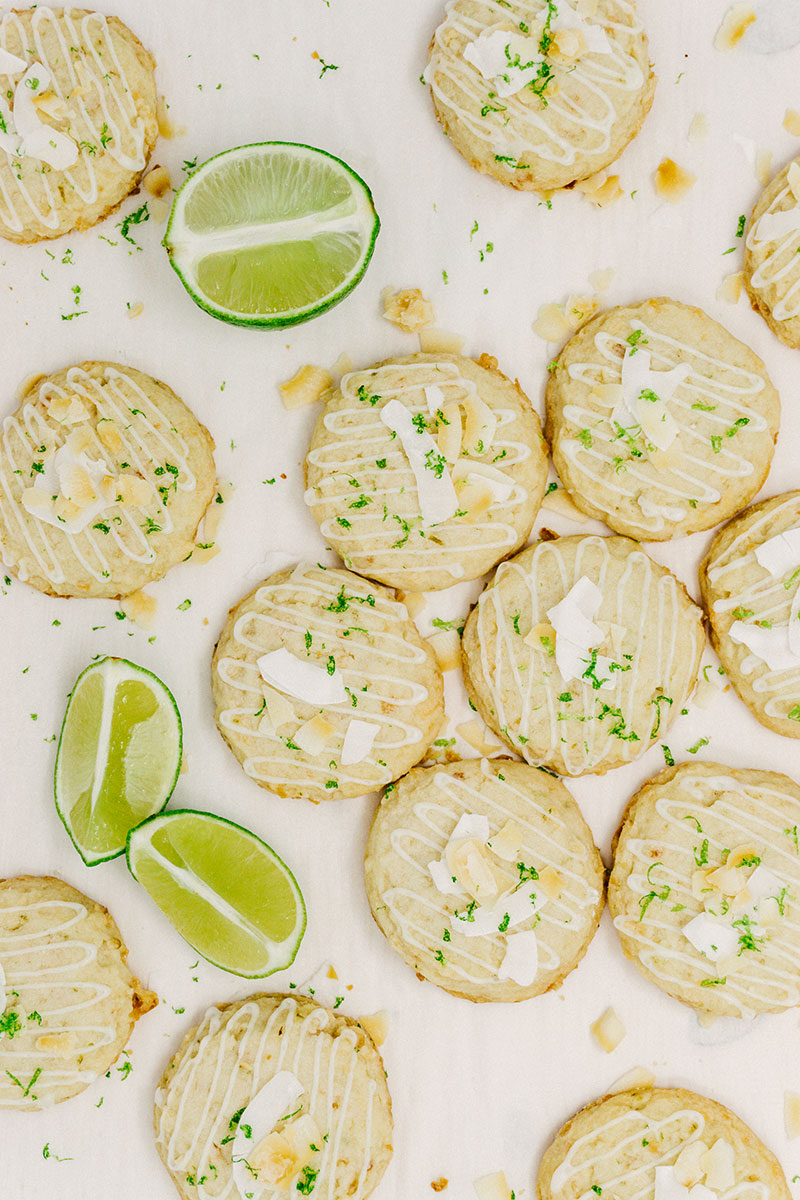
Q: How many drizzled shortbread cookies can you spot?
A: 14